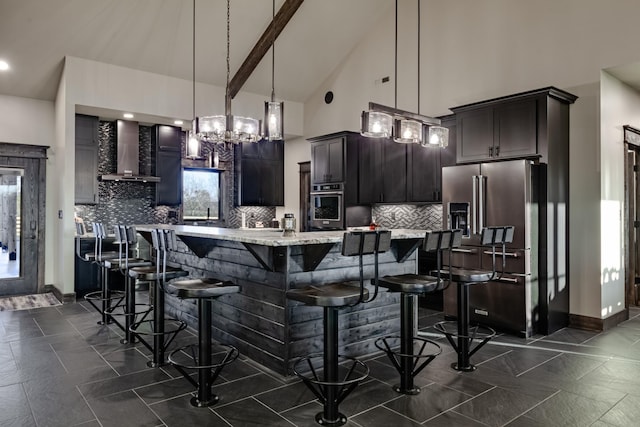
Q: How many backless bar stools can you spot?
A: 0